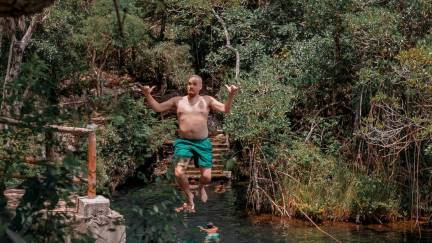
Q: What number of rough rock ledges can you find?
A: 1